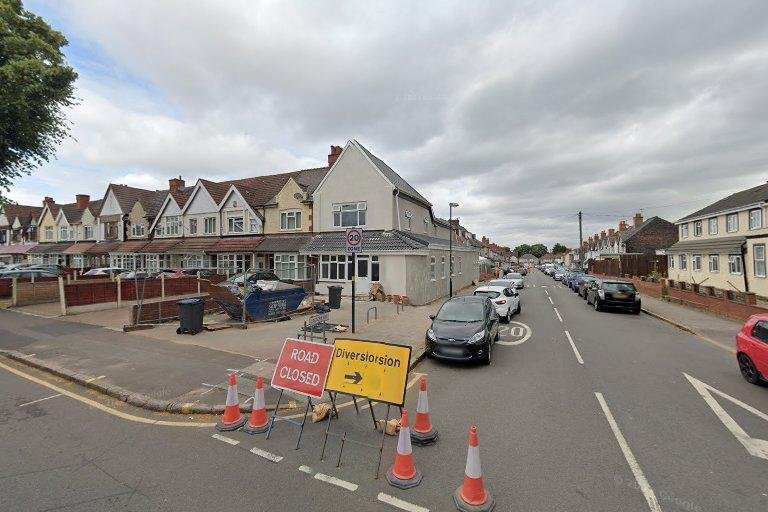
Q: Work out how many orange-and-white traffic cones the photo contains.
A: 5